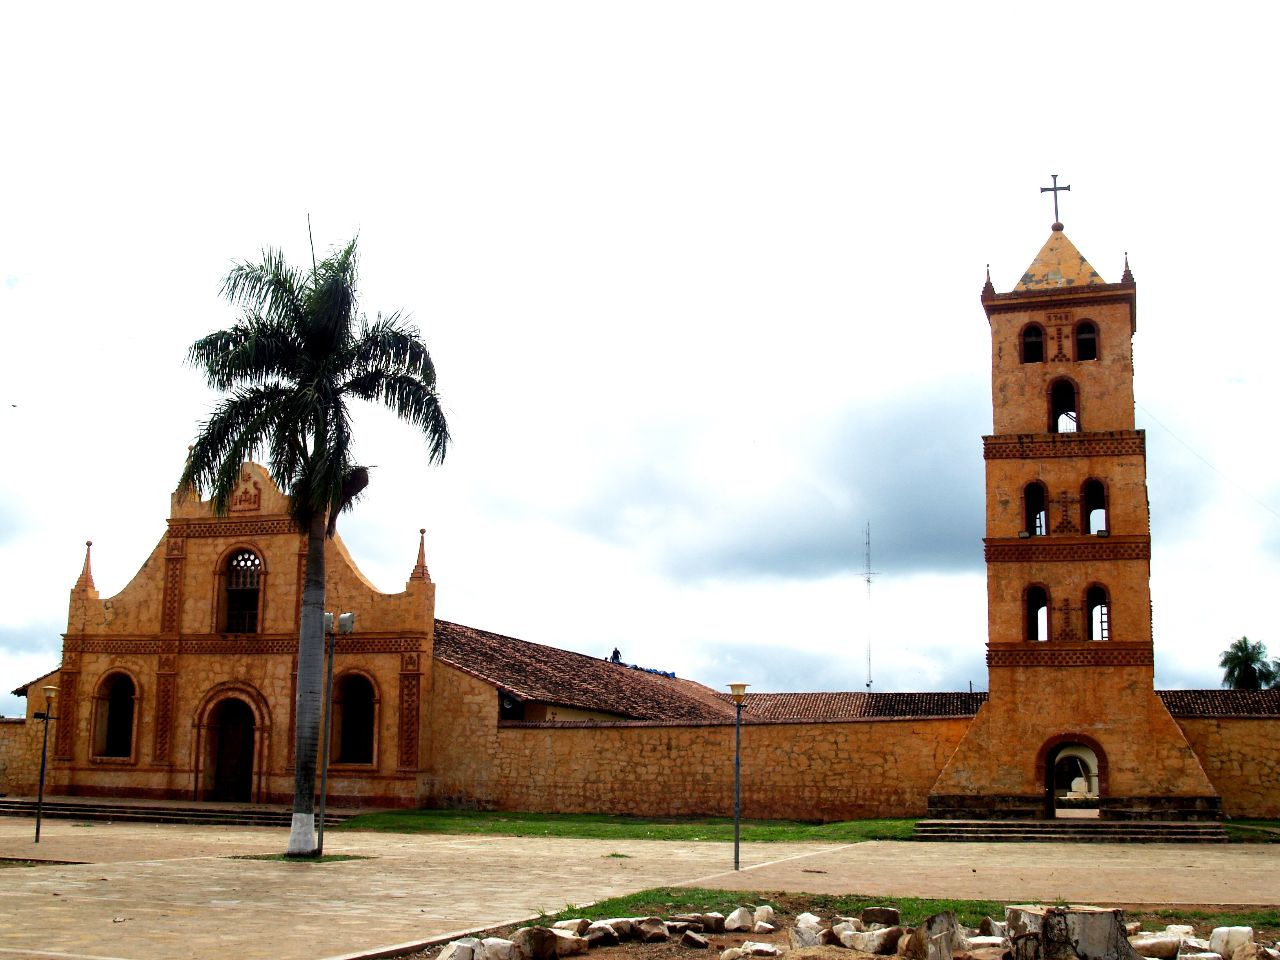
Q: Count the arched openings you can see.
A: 12